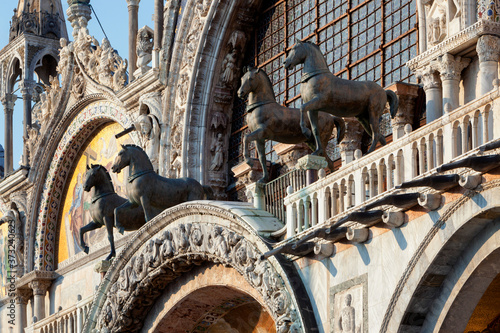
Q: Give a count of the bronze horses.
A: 4